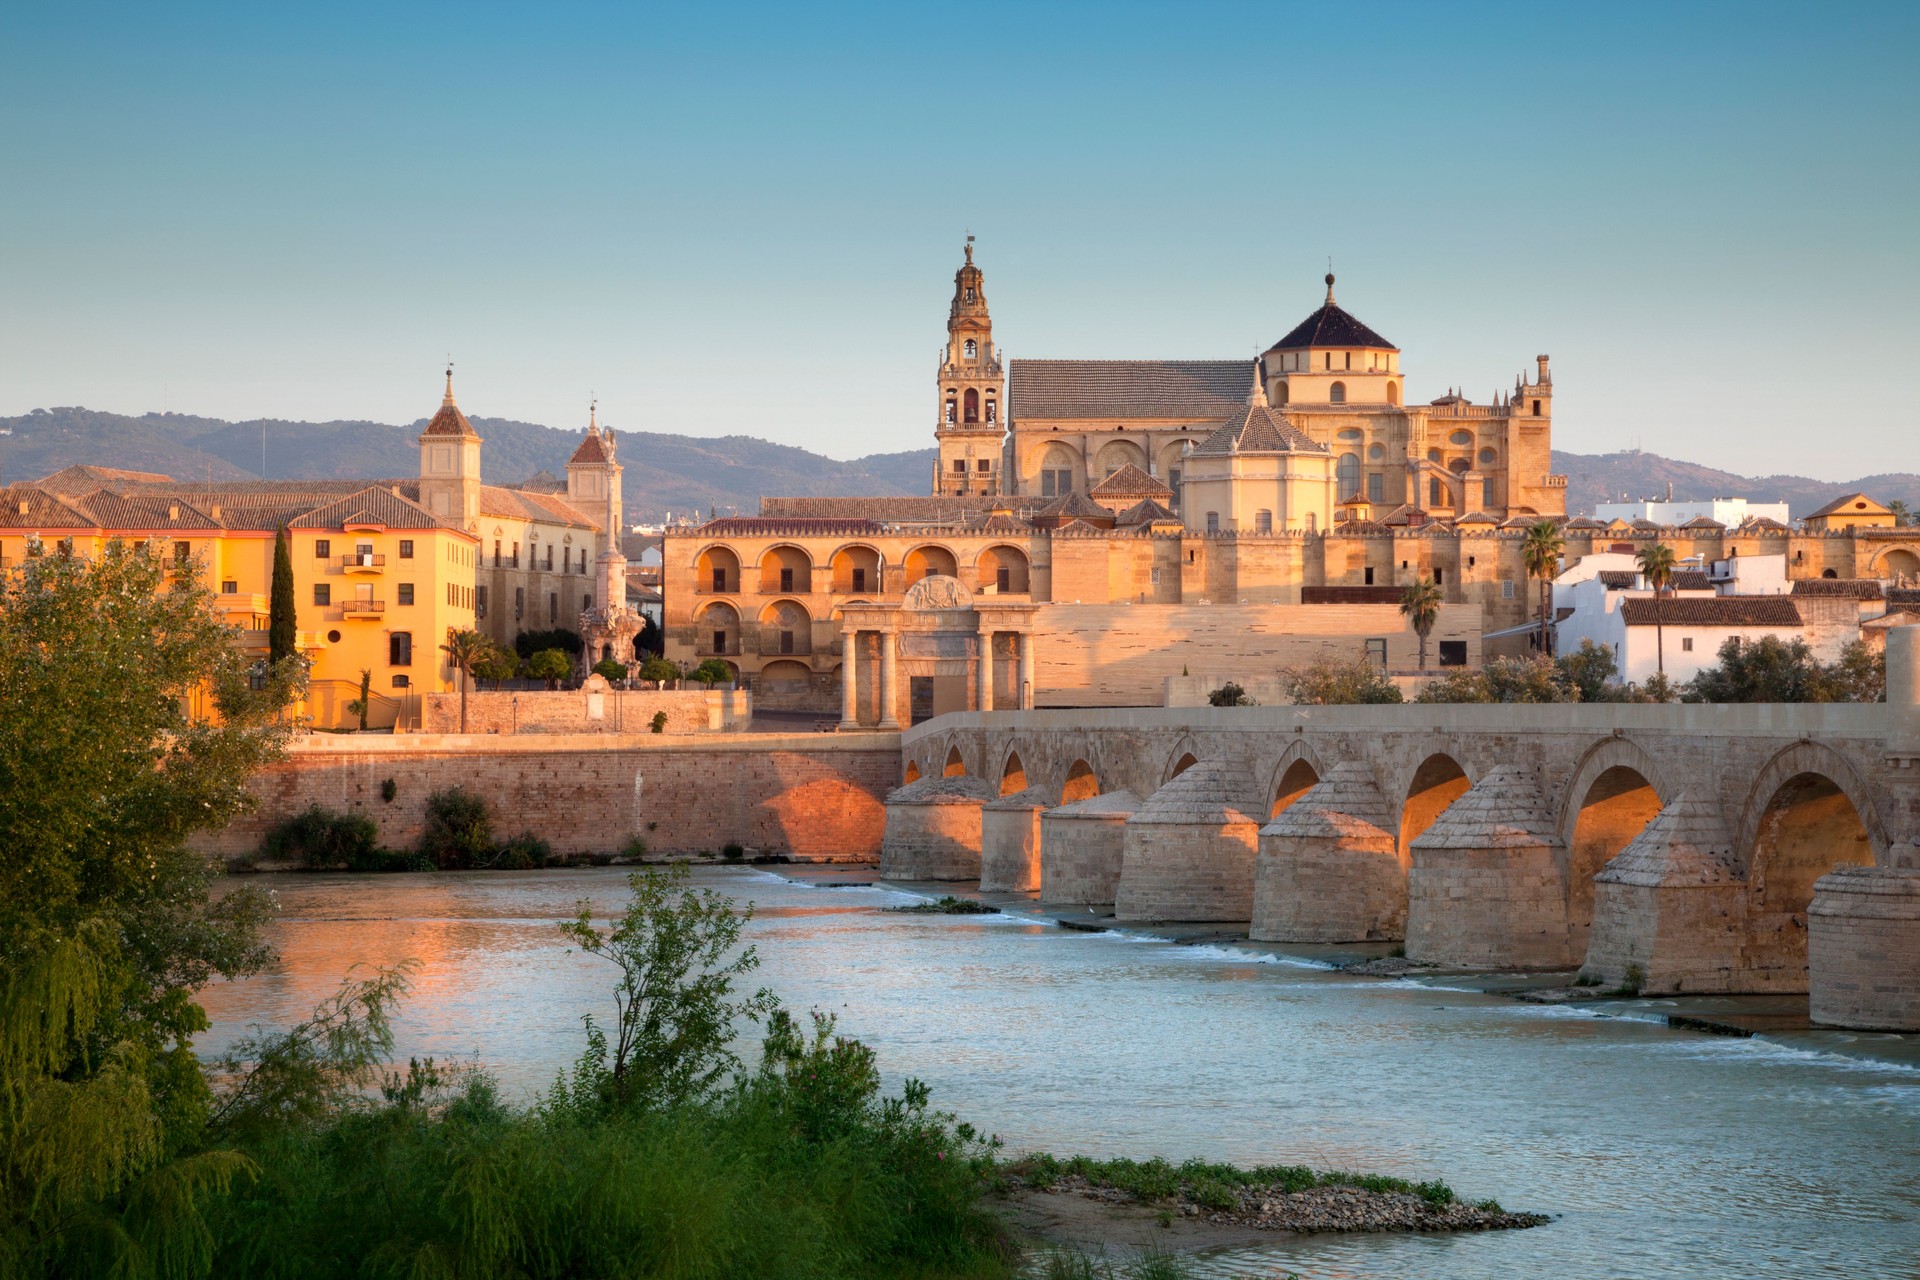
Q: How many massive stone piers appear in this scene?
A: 8